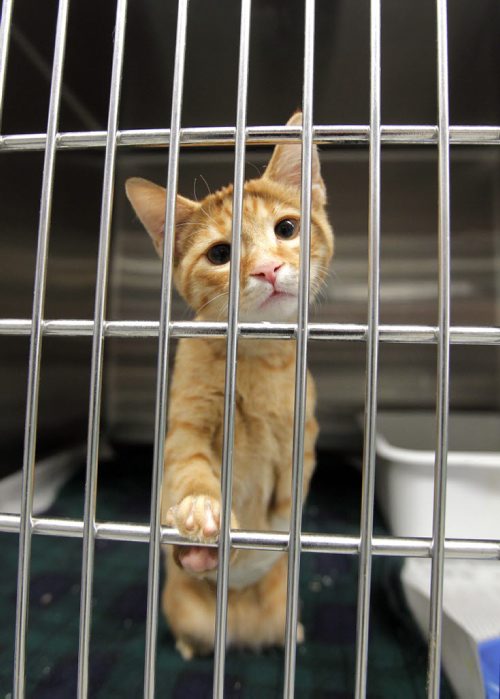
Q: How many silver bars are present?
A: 11